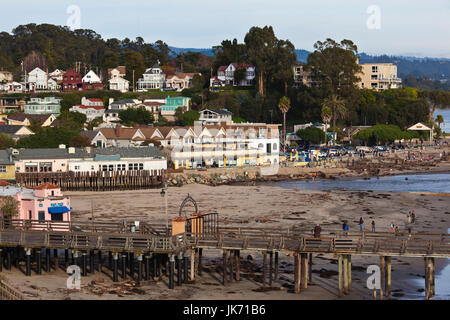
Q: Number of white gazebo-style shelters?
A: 1